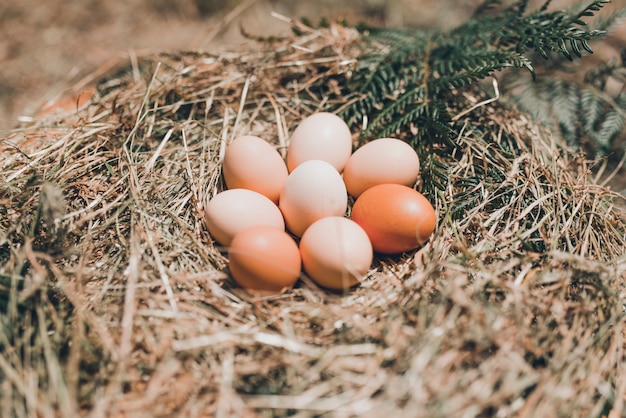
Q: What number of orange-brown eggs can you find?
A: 2